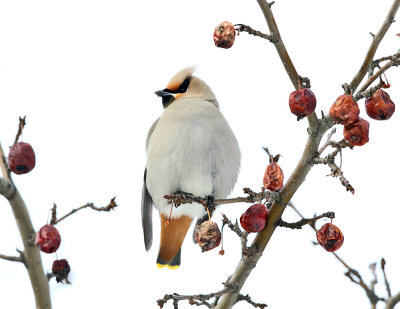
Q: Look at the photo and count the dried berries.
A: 12